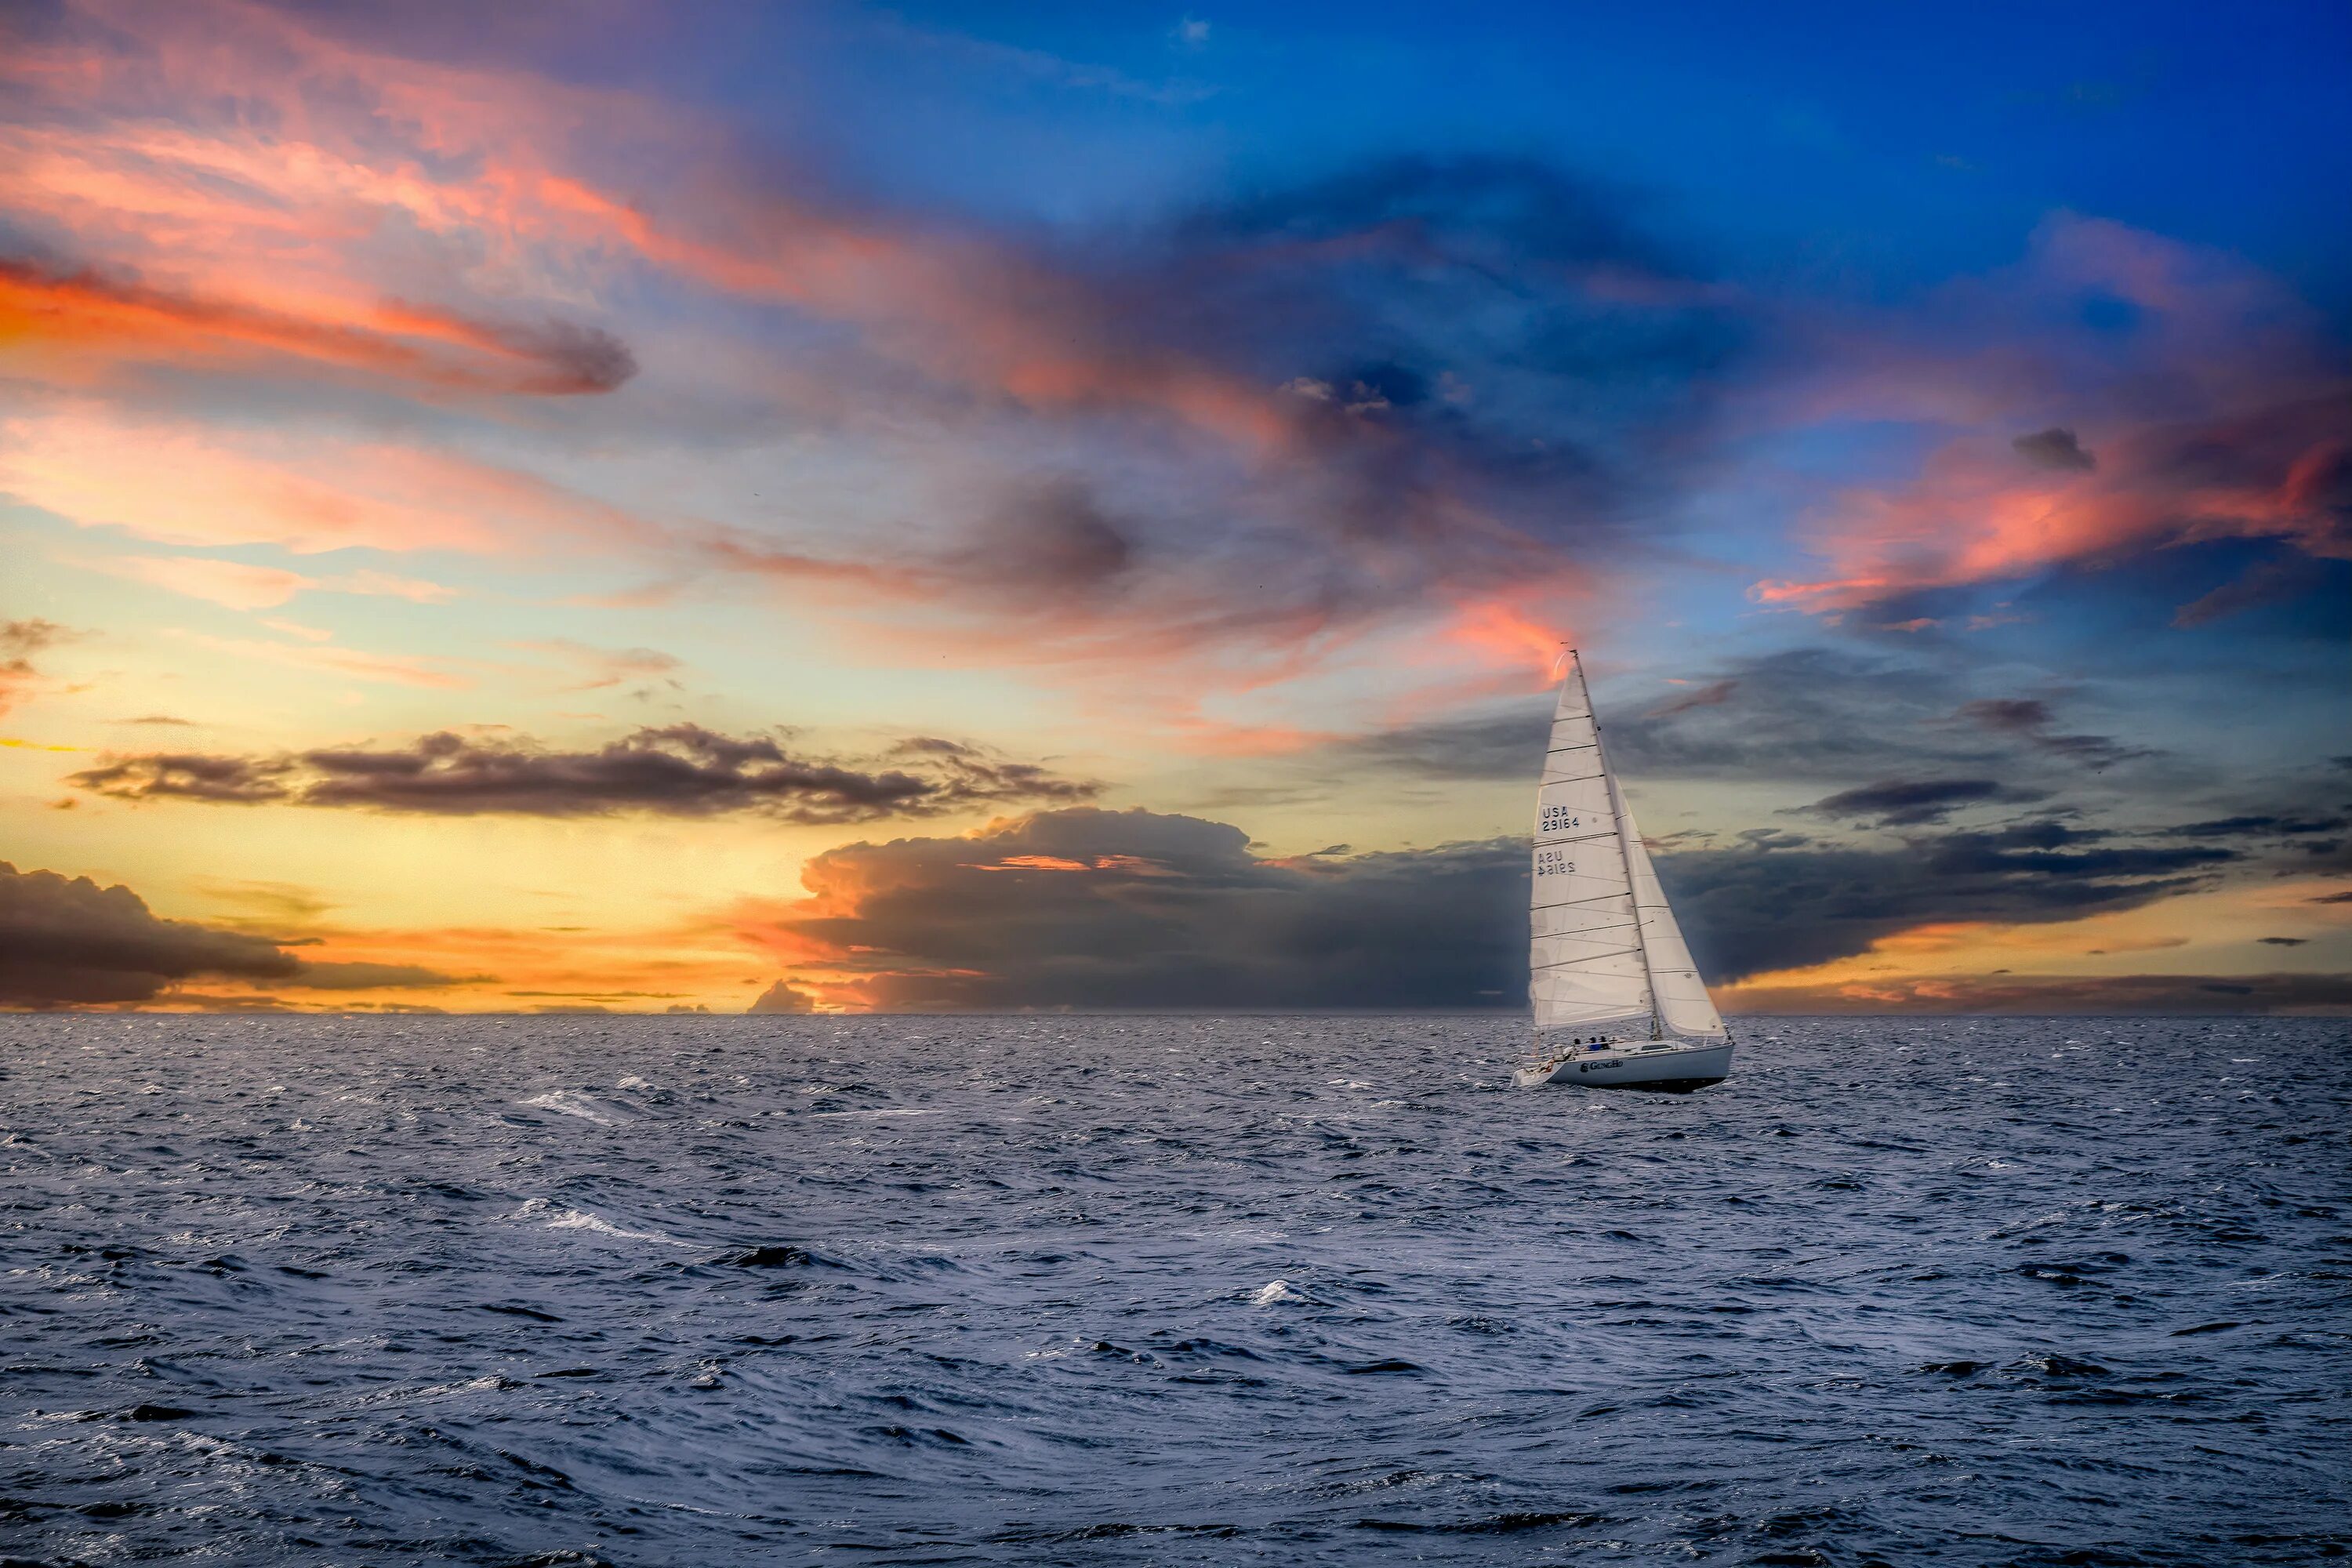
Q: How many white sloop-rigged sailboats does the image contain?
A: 1